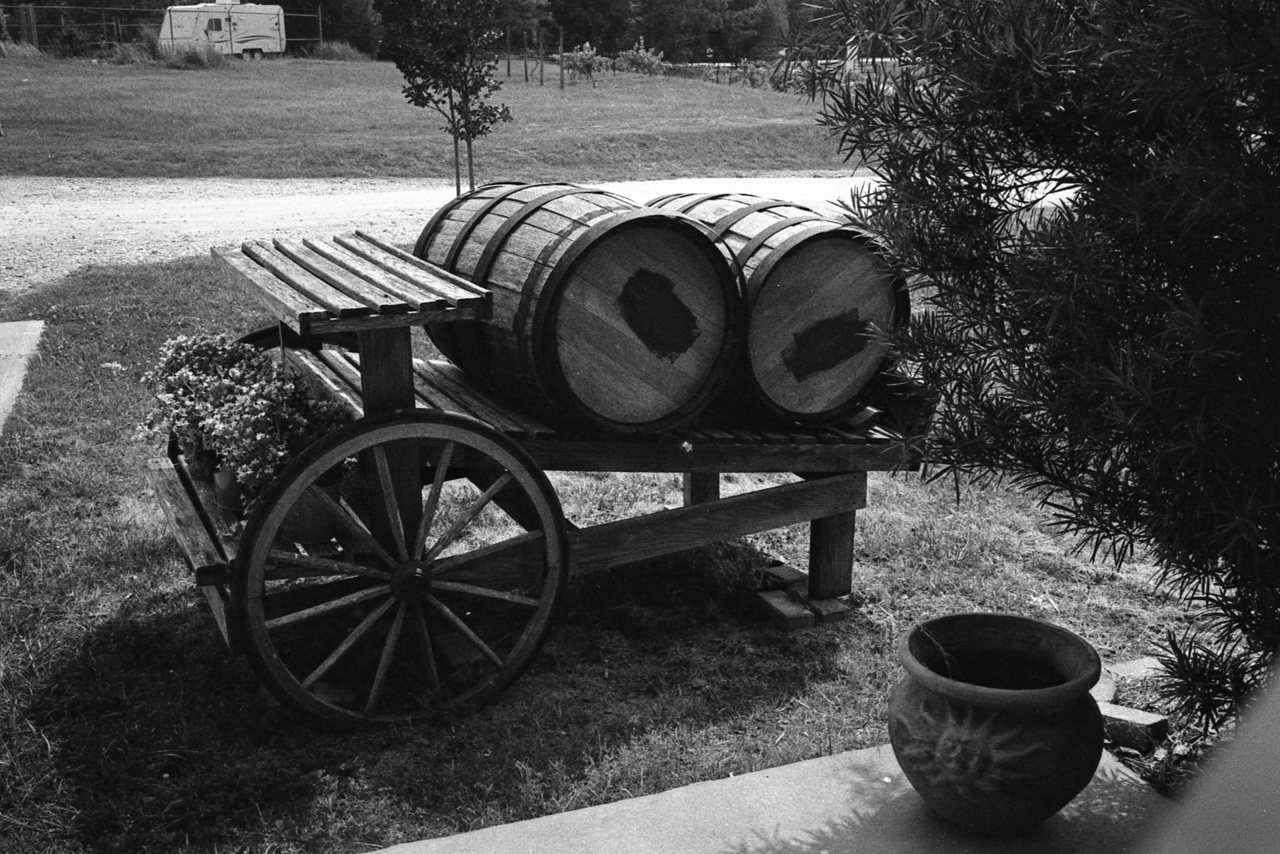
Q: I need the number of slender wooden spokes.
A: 12